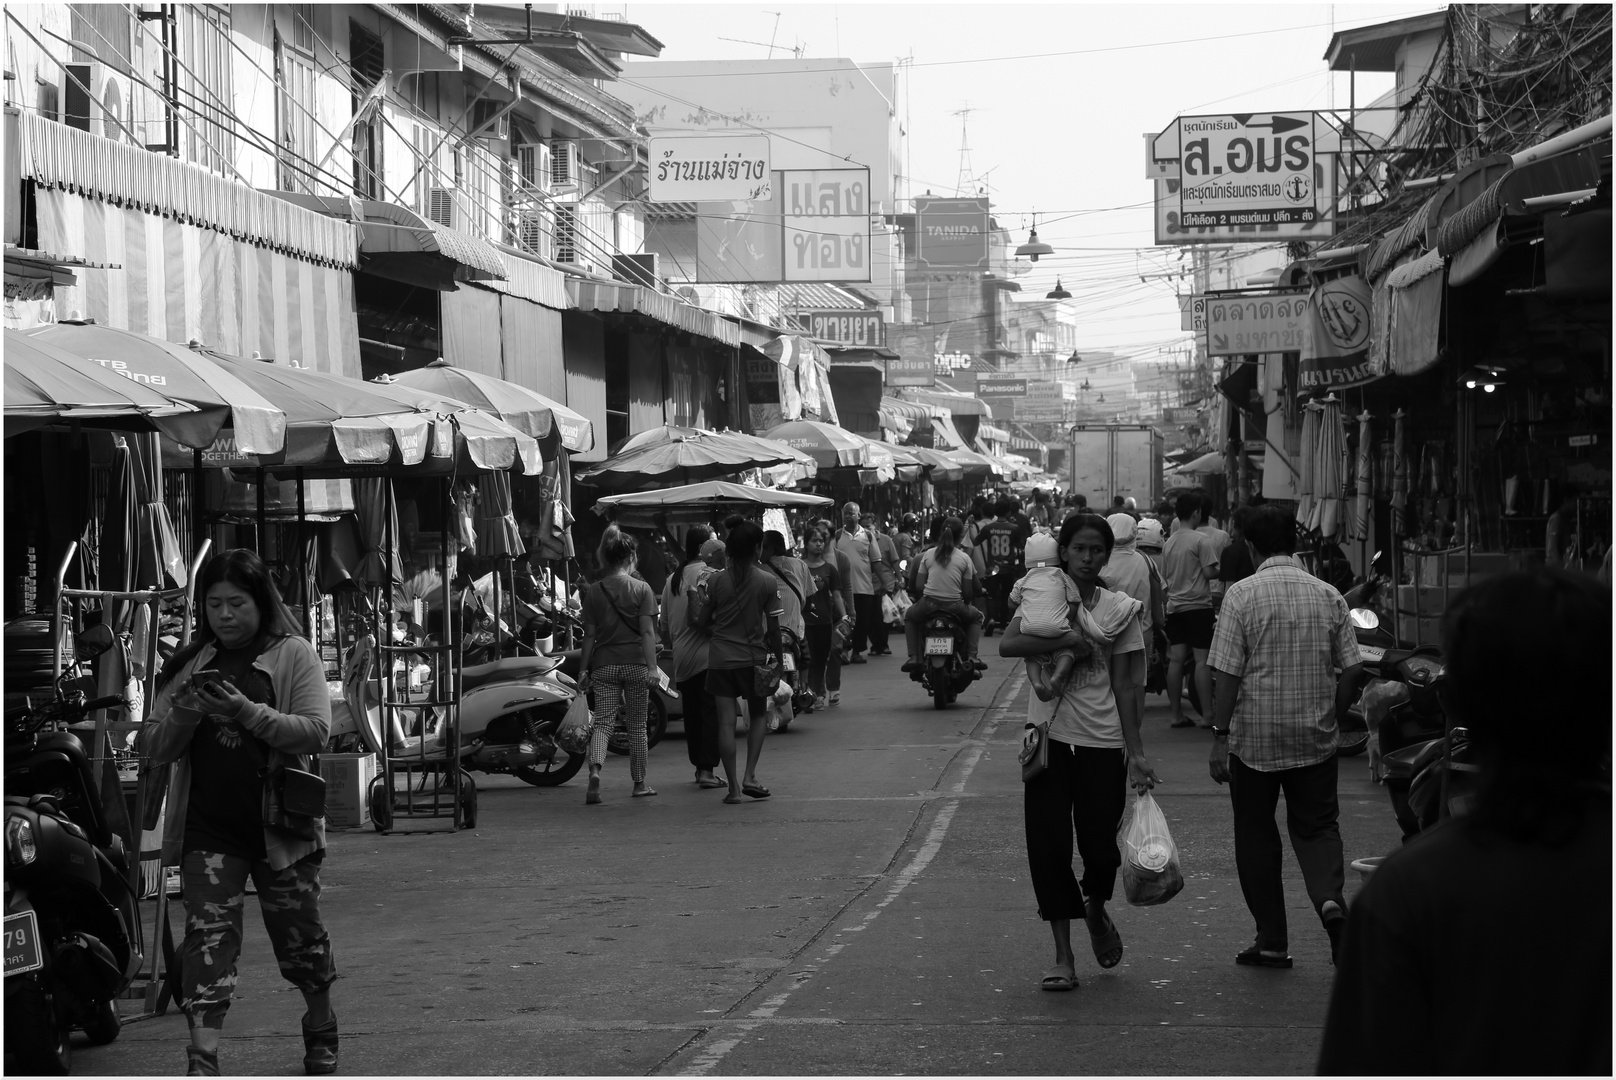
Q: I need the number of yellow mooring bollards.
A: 0